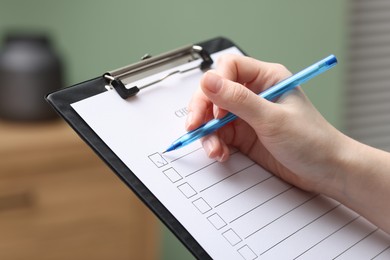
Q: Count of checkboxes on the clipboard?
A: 7